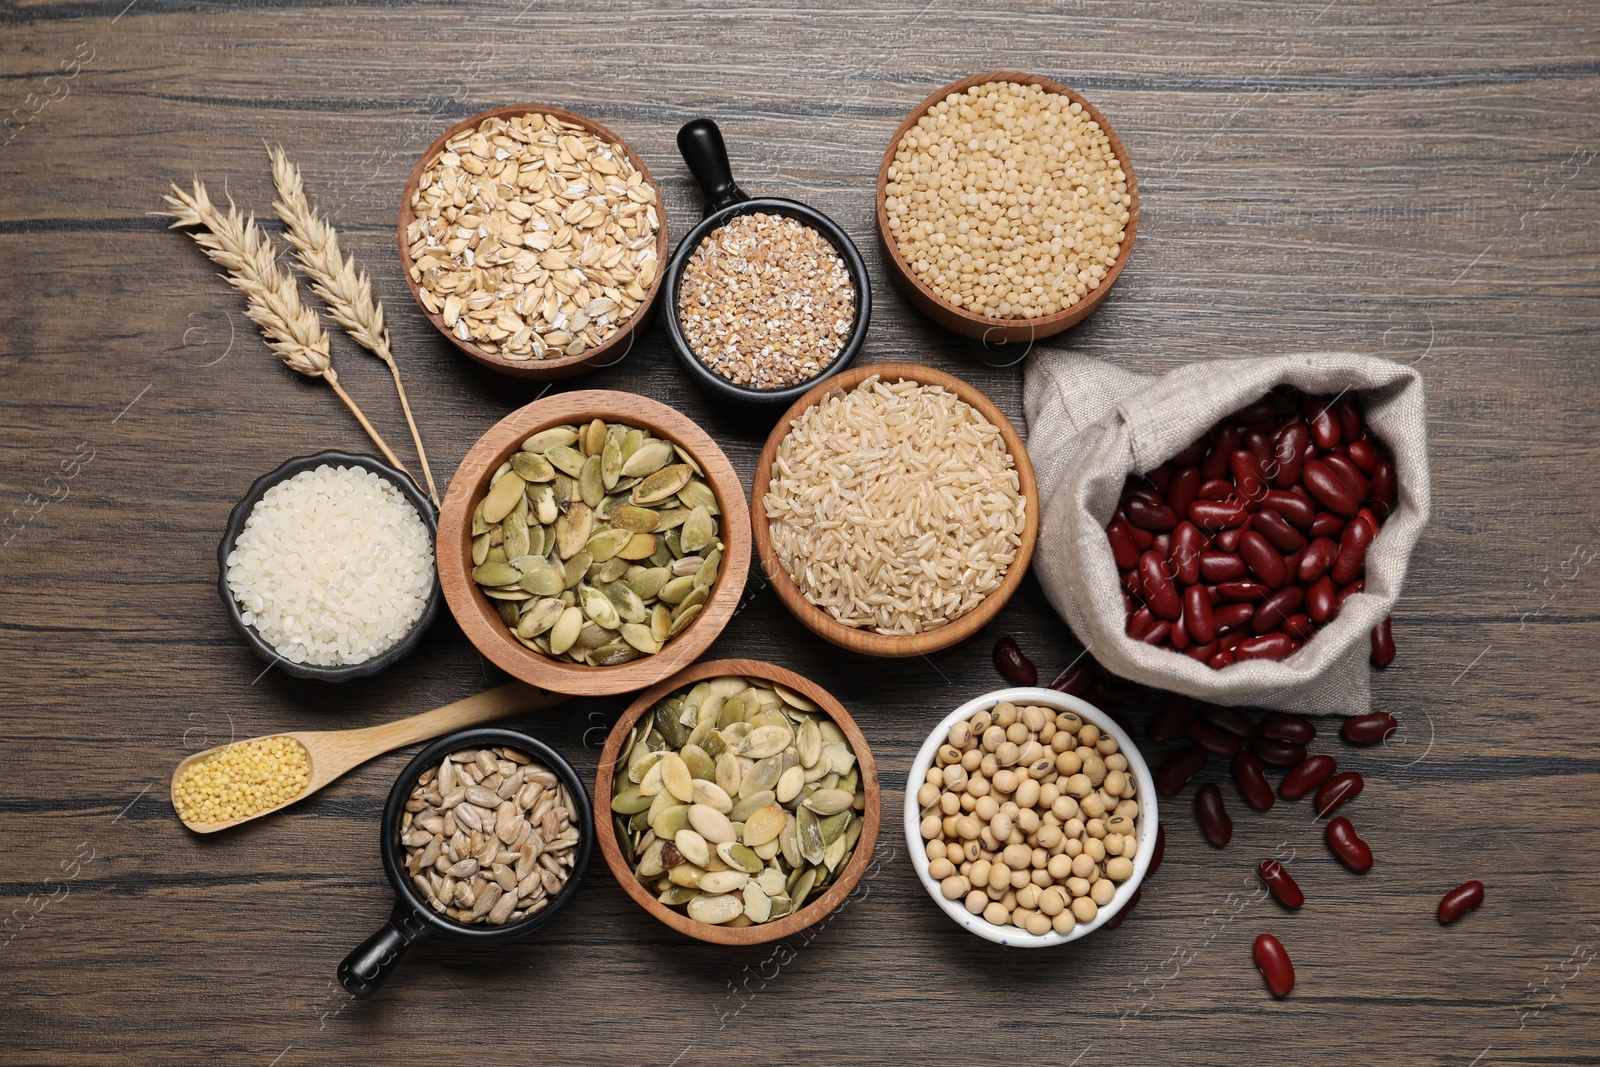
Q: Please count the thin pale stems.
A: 2